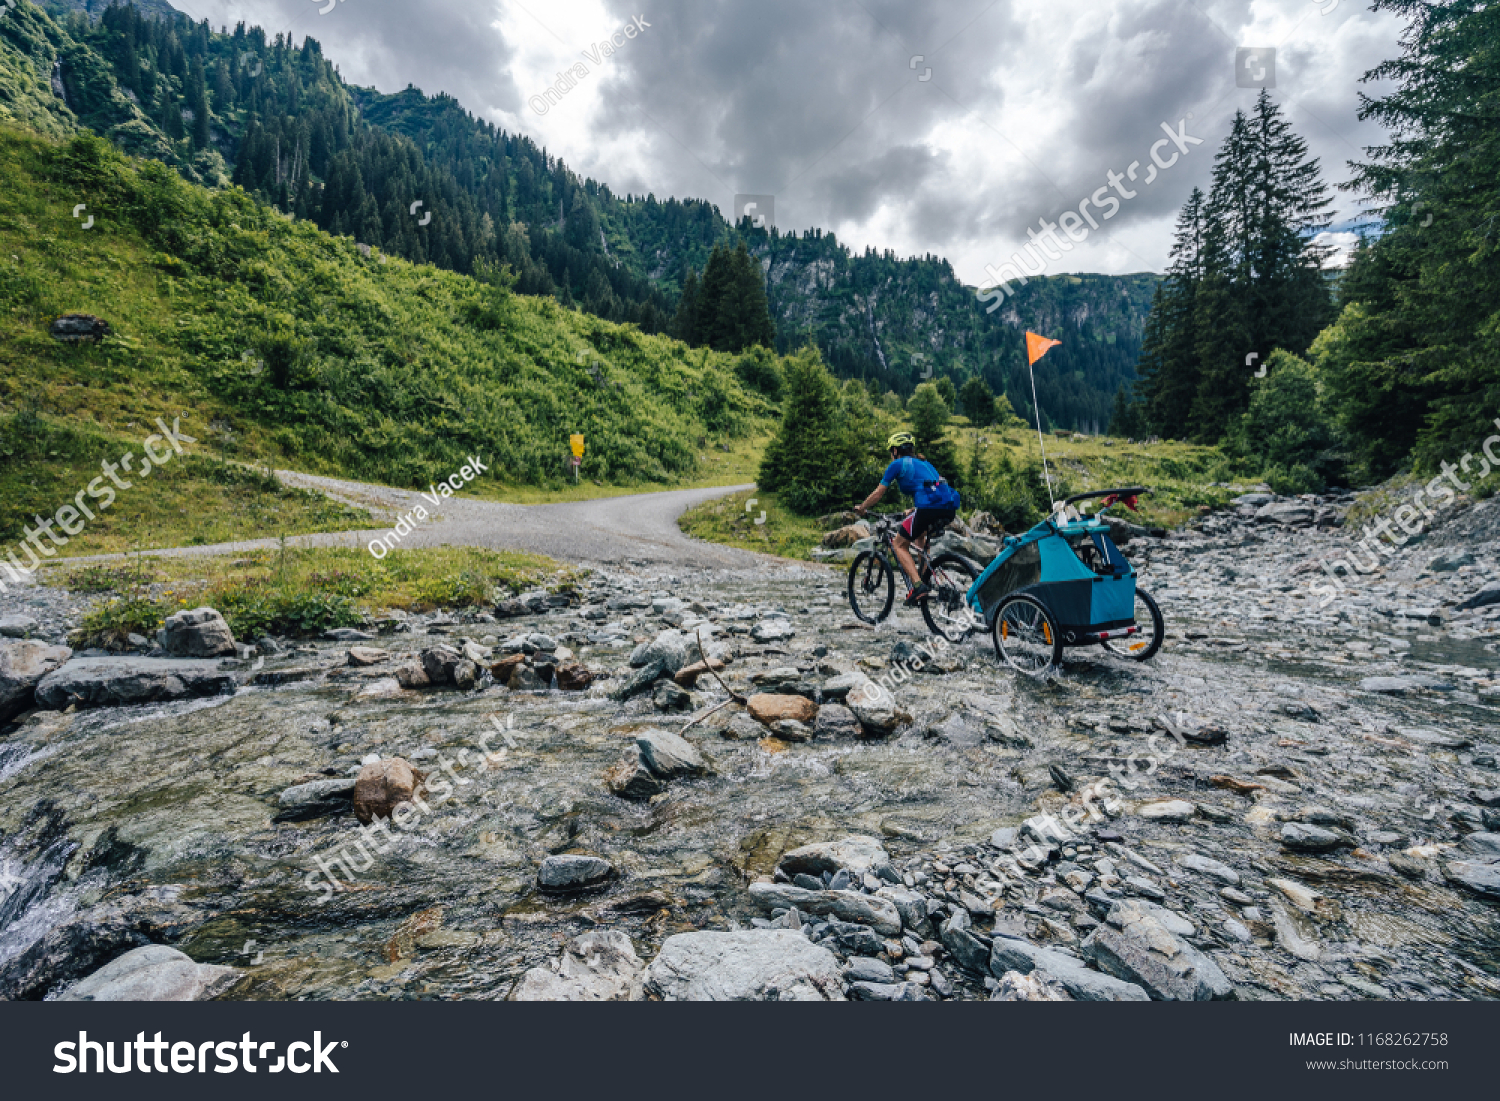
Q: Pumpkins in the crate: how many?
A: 0